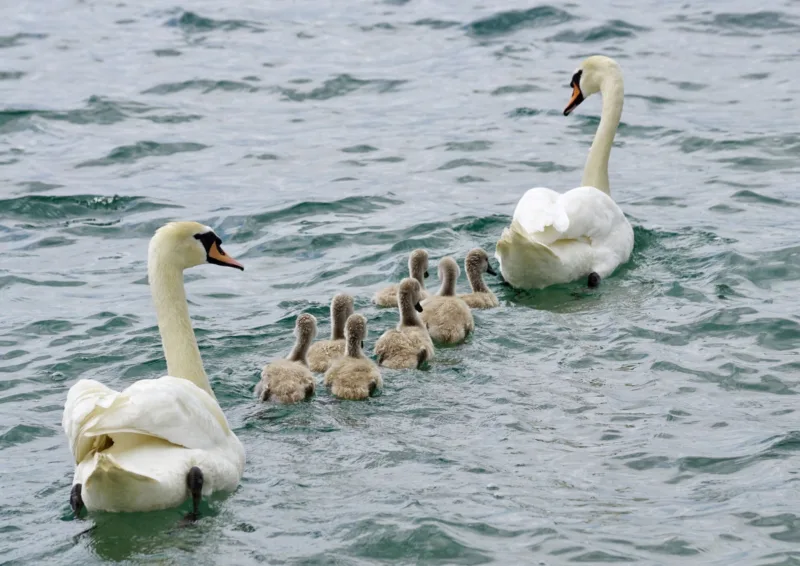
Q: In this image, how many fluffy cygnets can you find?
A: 7